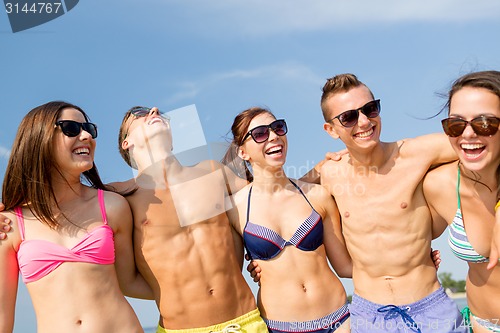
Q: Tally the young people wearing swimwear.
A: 5